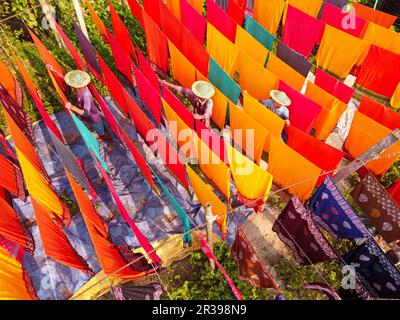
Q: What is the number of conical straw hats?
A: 3